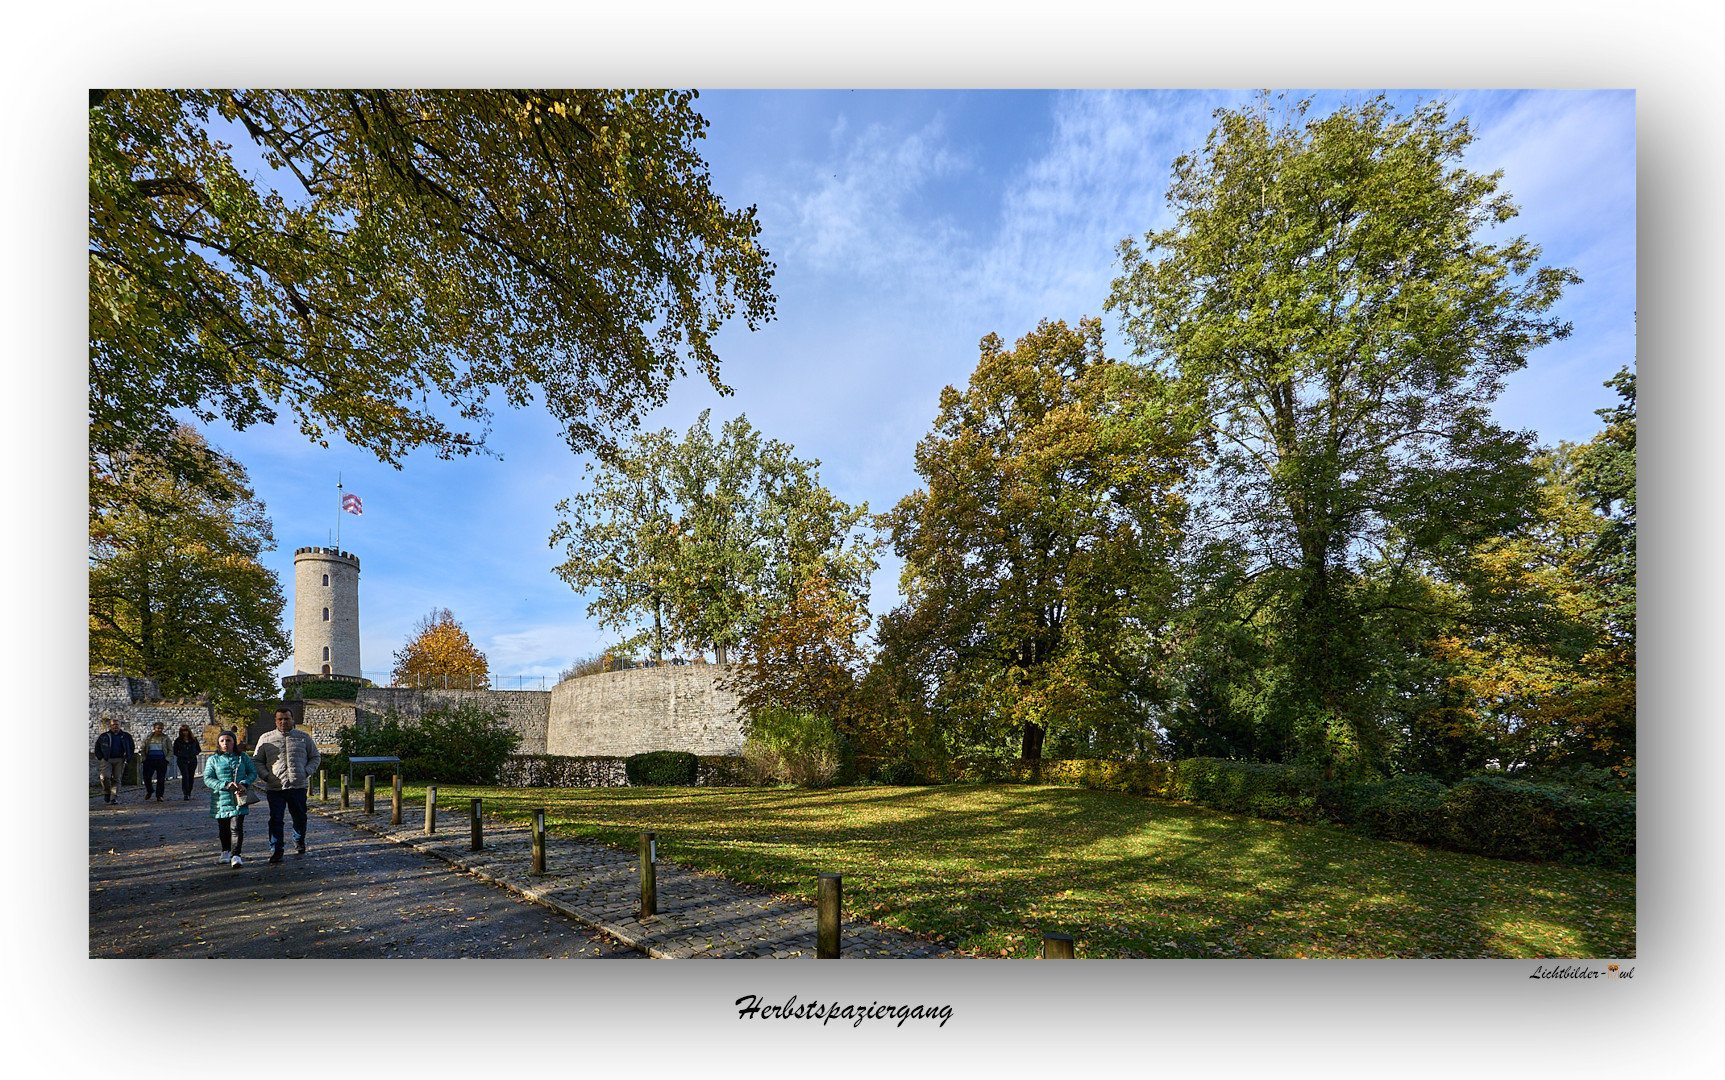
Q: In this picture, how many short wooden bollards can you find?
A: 11